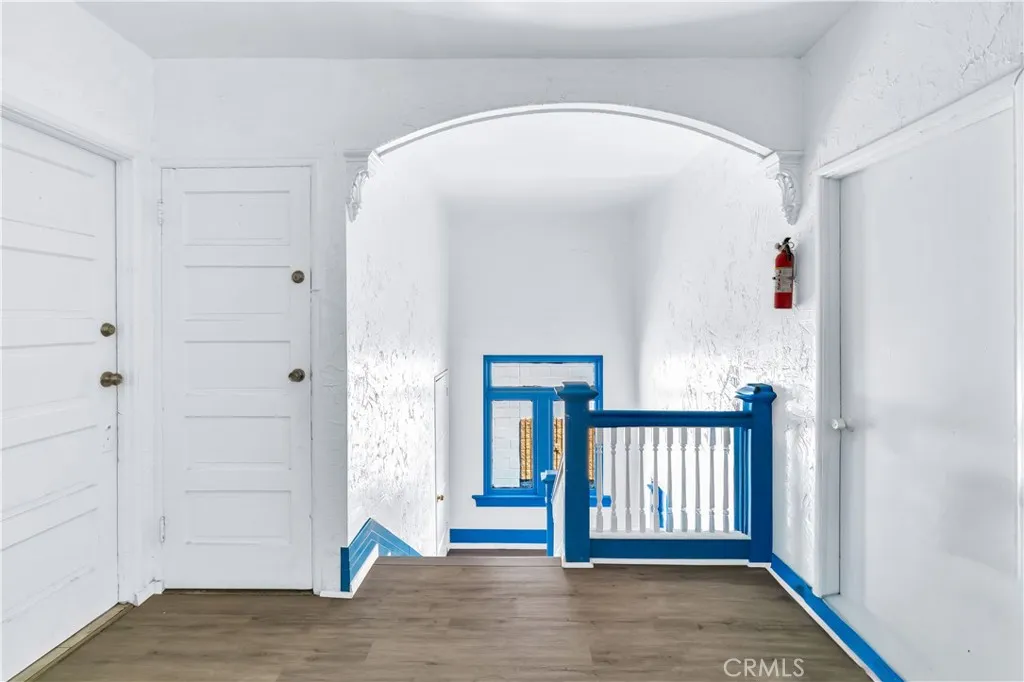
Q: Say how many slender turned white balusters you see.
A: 10